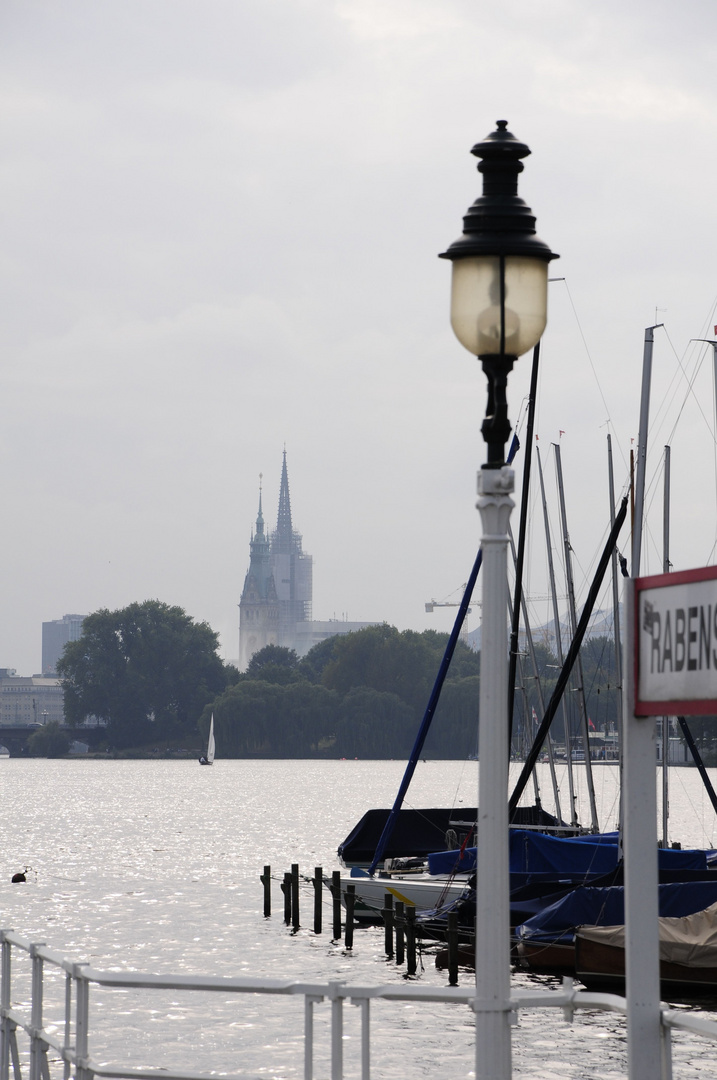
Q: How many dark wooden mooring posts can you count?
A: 10